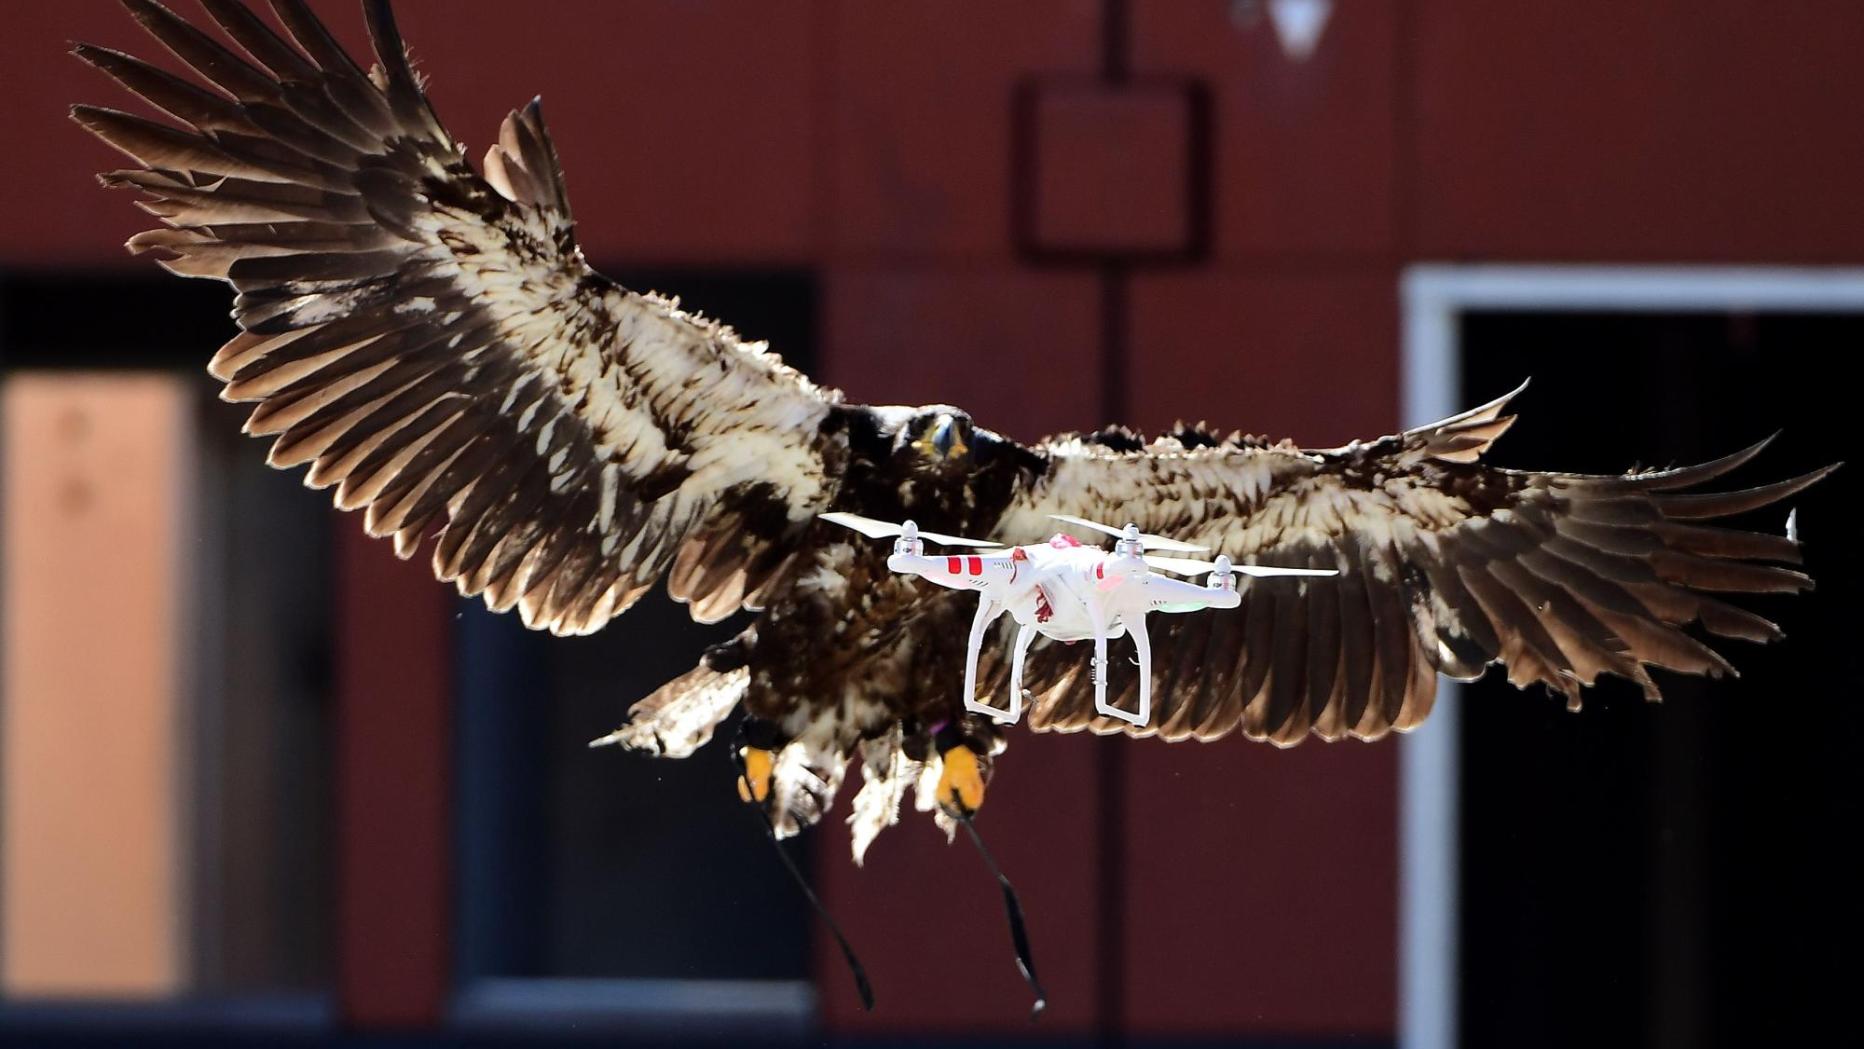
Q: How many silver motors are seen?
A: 3